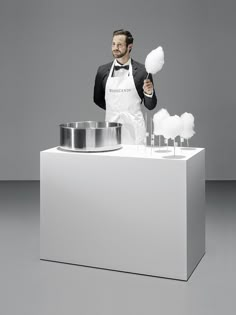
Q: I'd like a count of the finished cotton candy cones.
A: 4